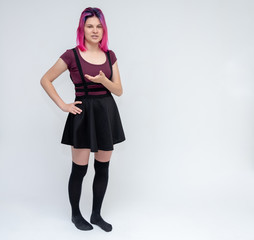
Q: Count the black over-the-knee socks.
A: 2